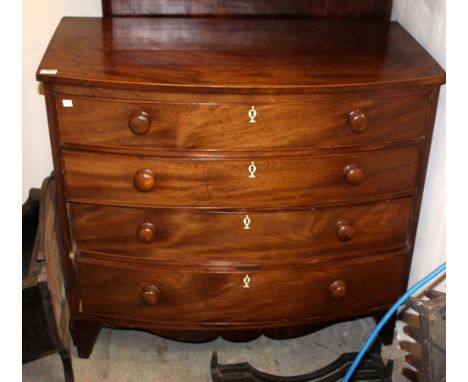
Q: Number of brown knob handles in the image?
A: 8